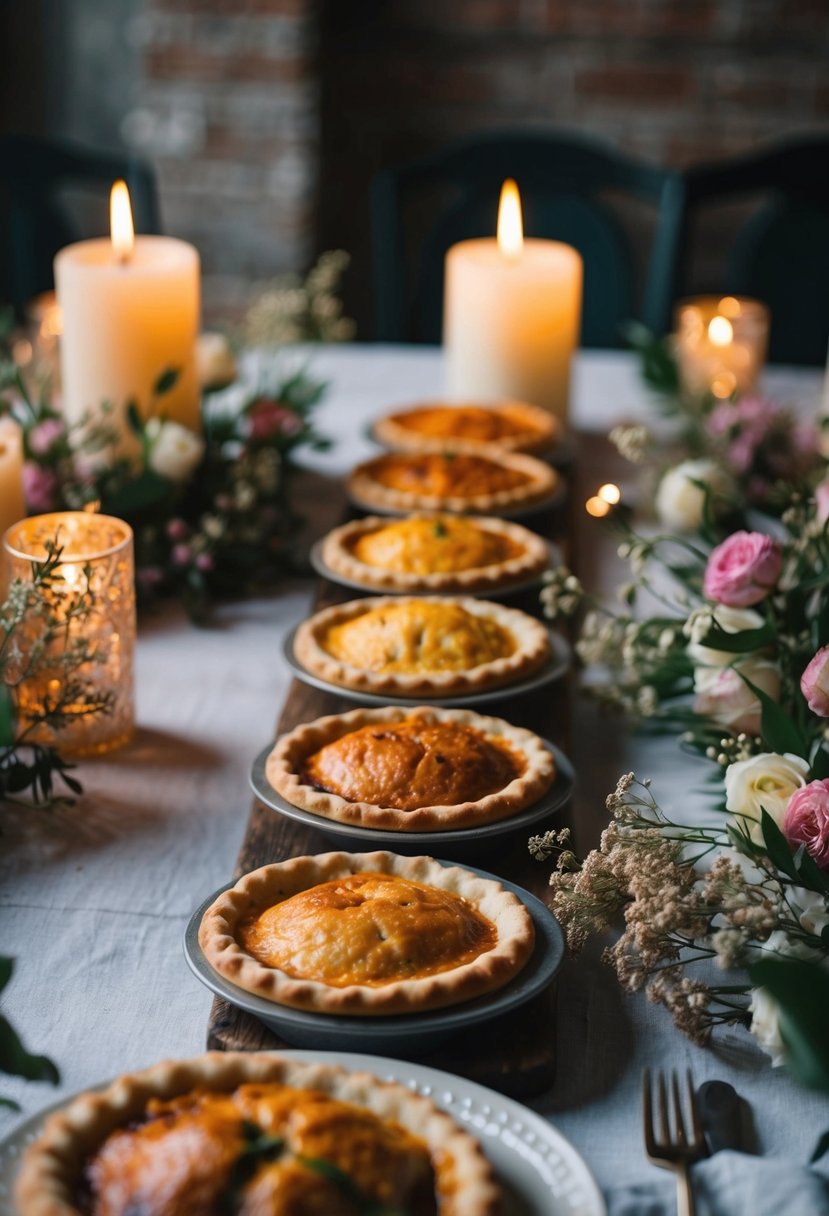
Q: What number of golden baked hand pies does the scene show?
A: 7